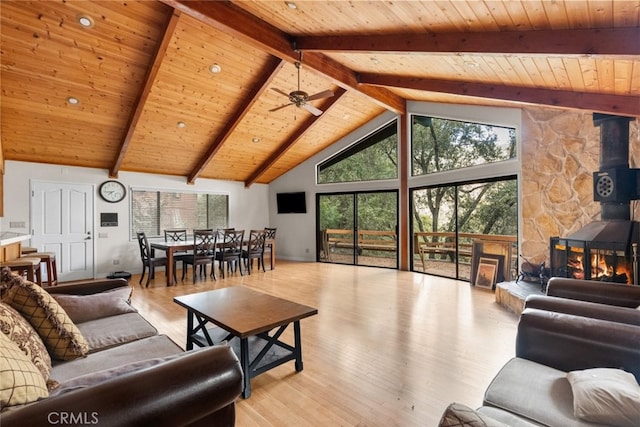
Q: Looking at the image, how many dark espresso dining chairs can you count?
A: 8